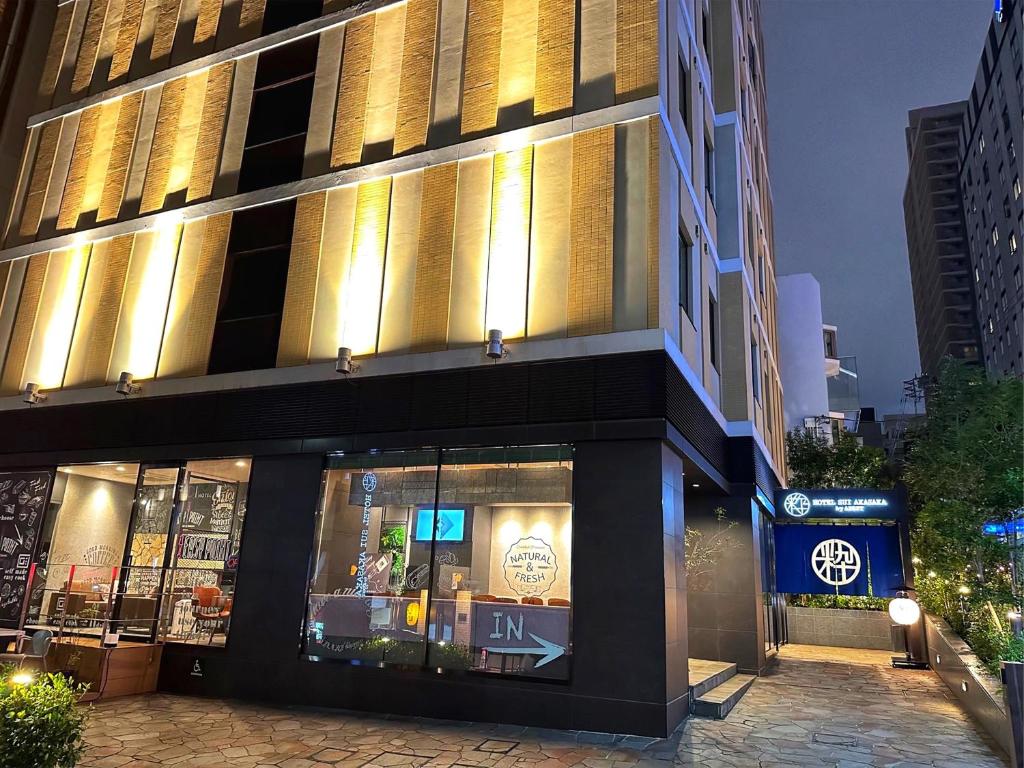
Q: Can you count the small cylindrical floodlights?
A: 4